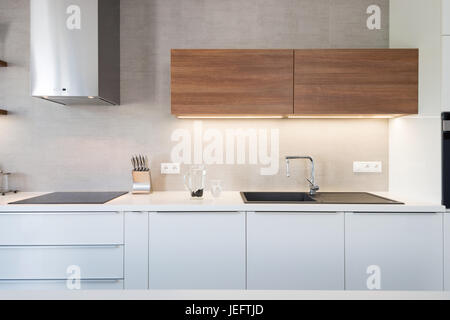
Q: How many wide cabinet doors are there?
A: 5